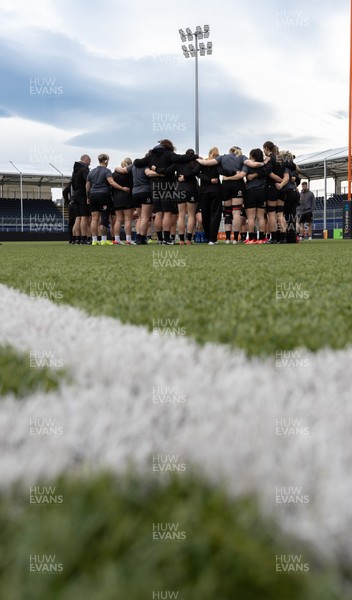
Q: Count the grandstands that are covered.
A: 2